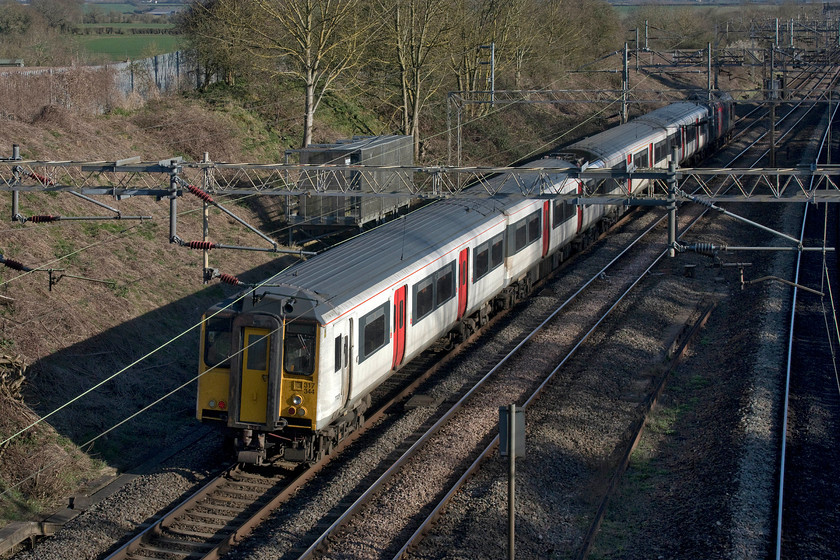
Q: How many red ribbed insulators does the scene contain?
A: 6